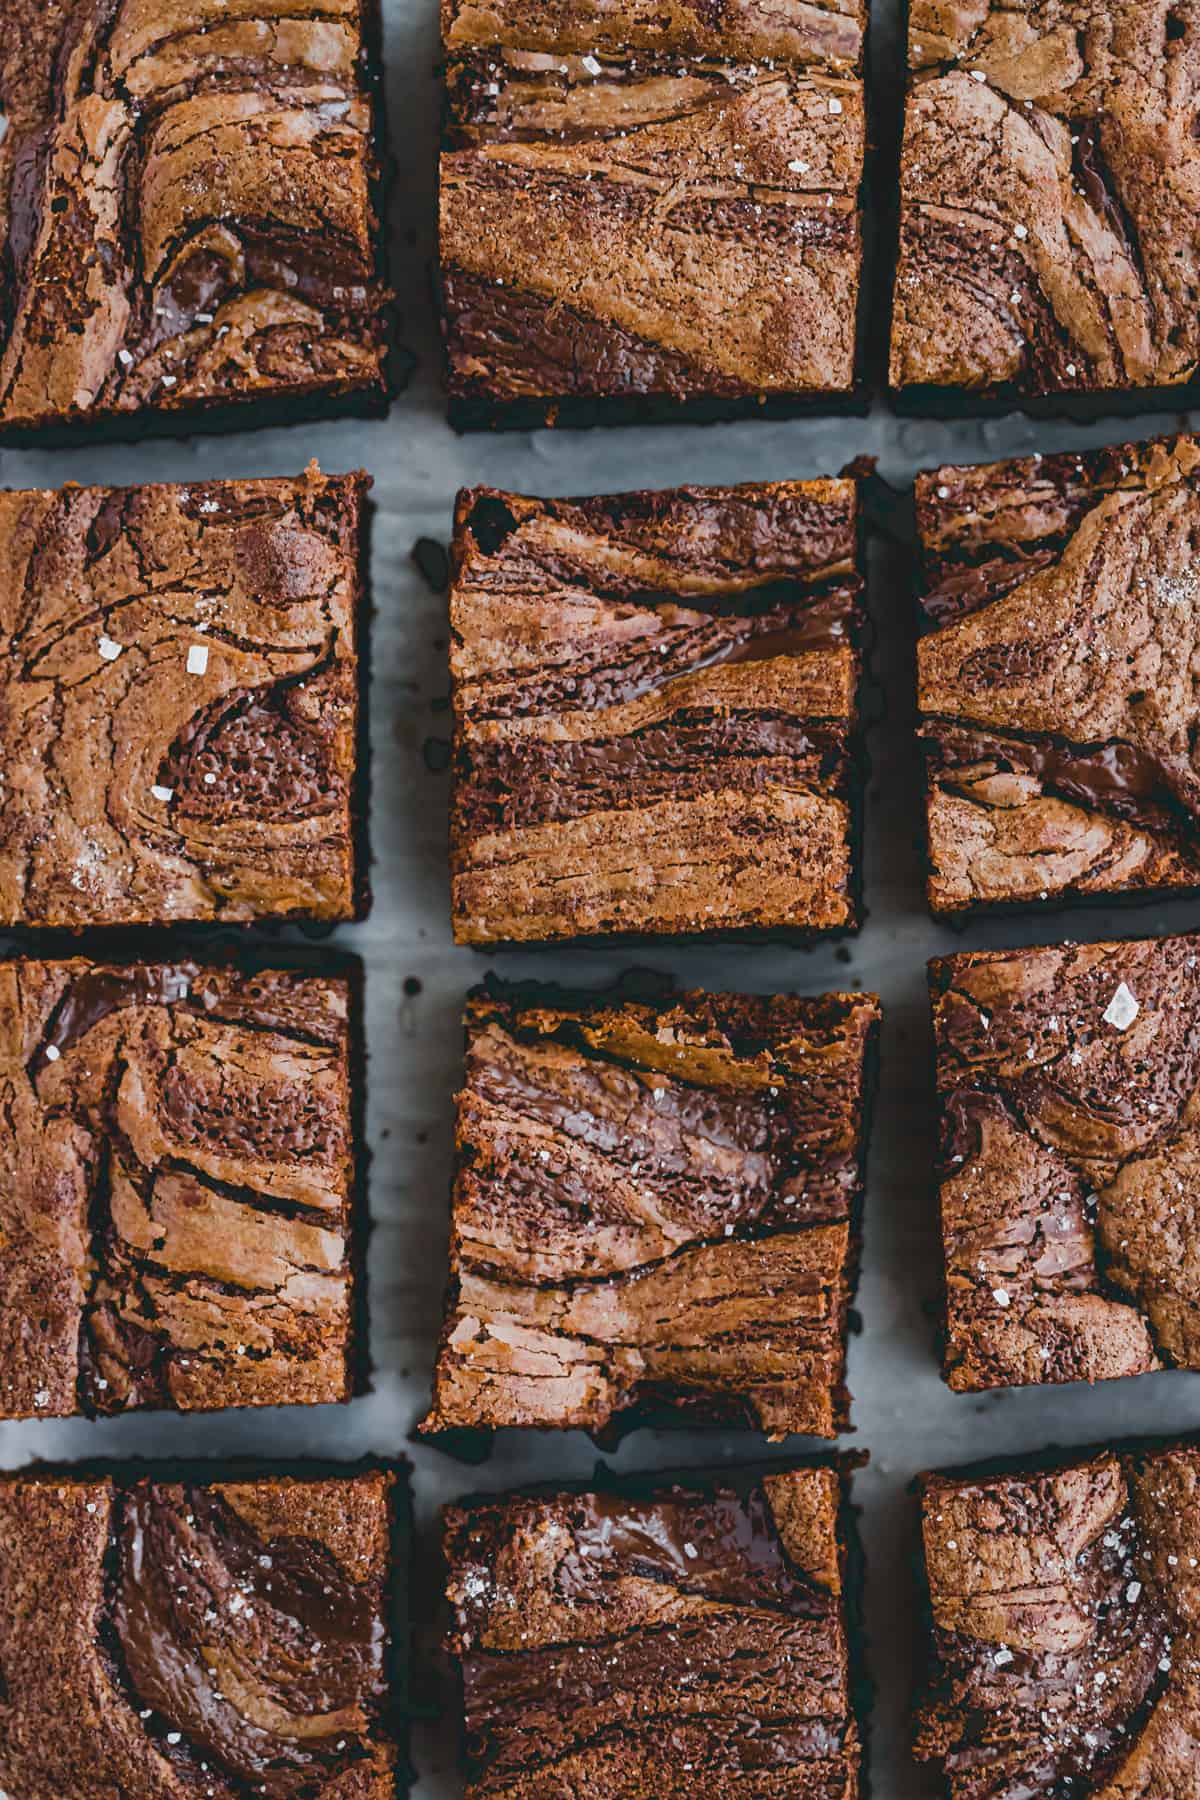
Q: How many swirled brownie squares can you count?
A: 12